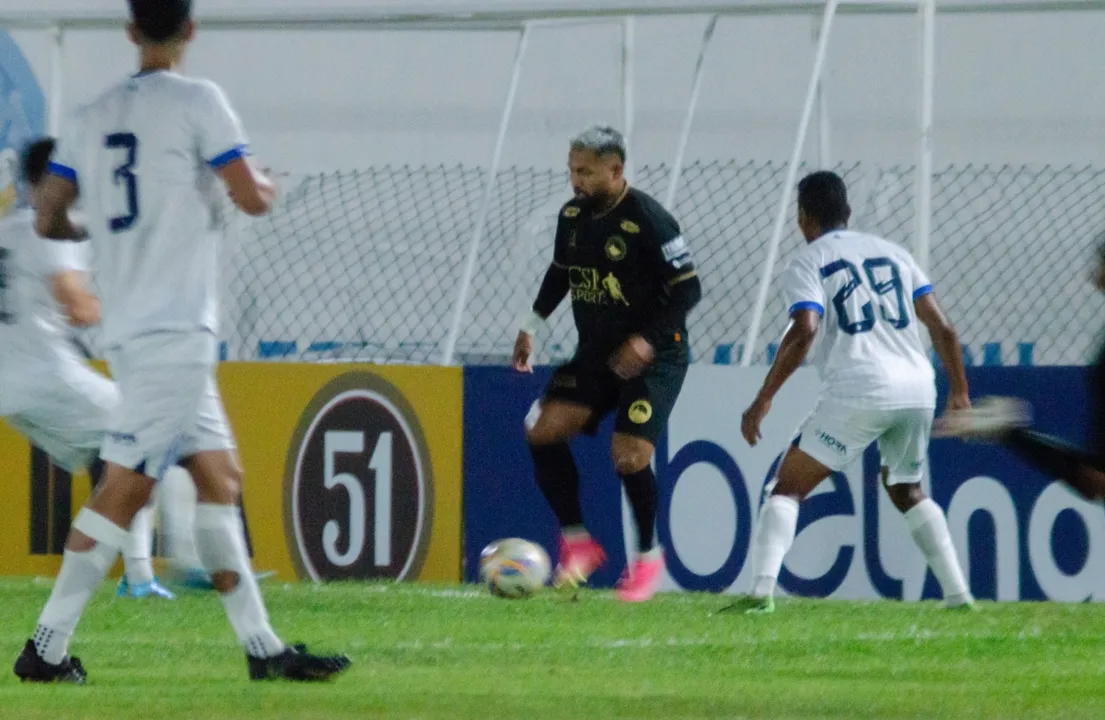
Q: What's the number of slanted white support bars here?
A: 3